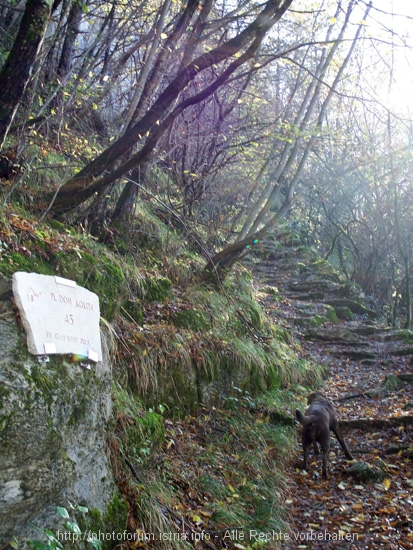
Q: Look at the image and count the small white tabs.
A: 3